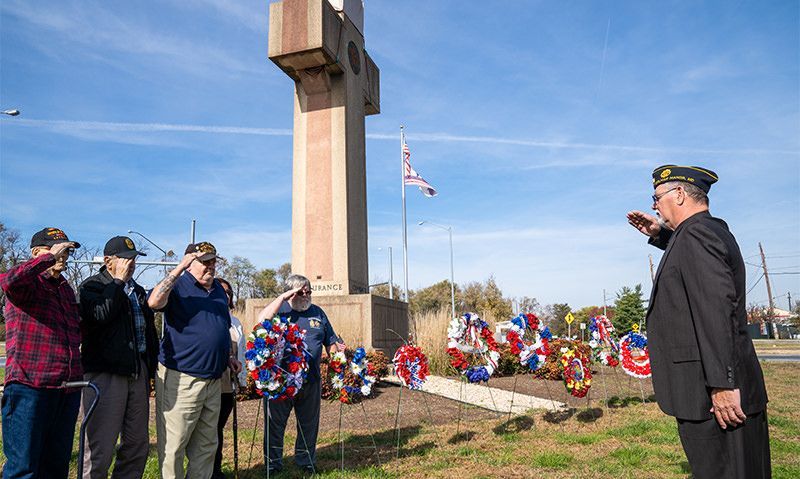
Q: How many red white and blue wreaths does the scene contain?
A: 7